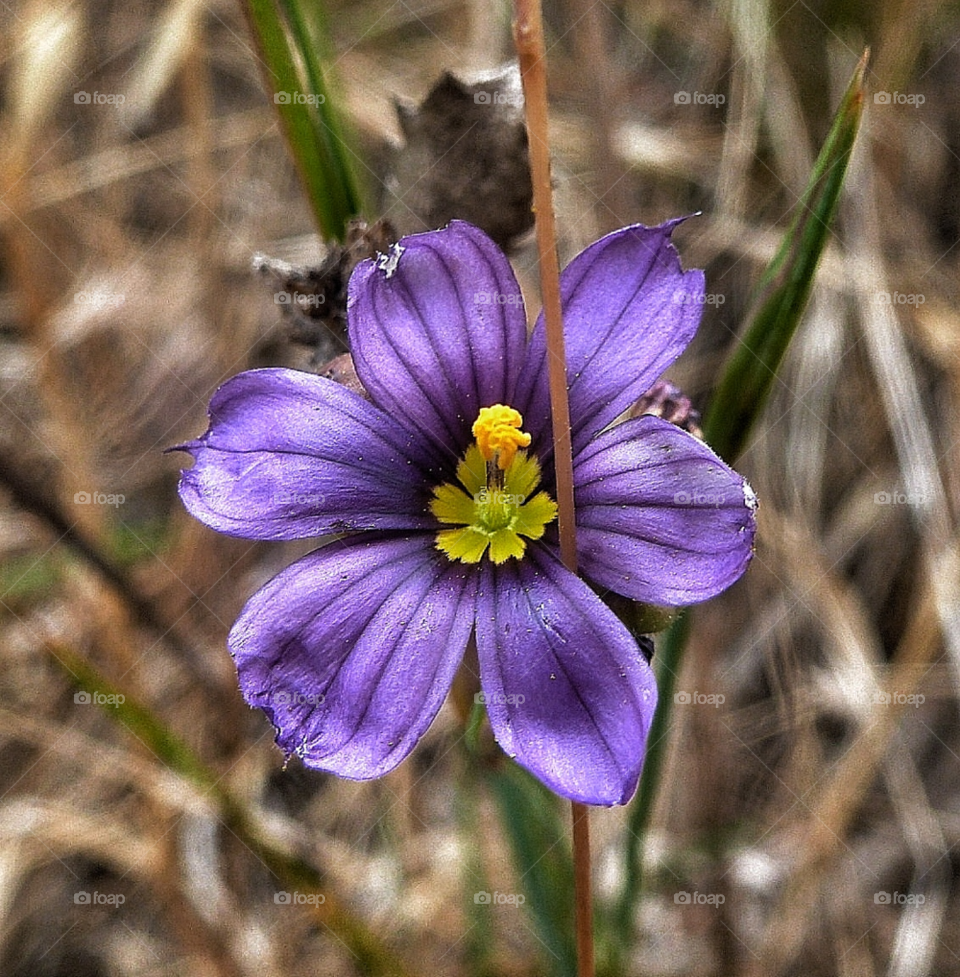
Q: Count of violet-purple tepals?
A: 6